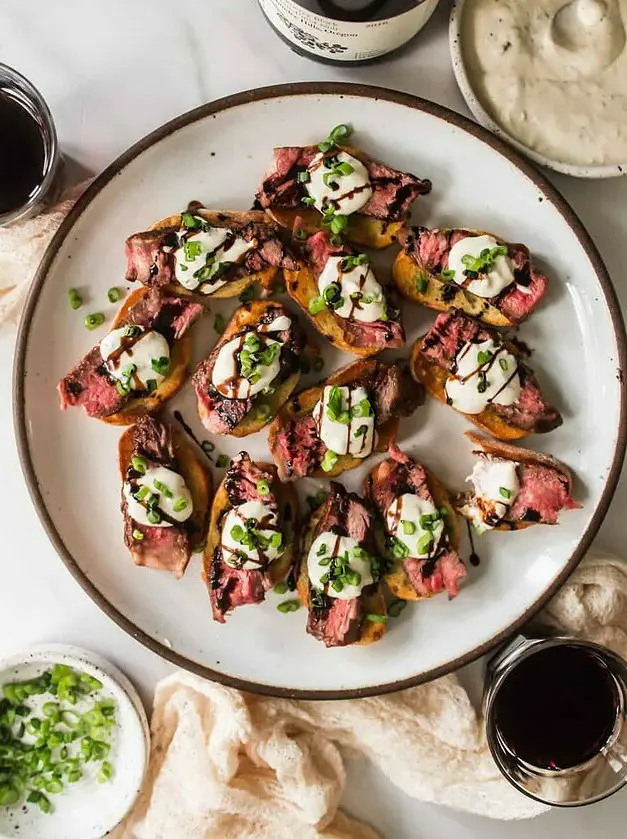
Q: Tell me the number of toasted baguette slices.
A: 13